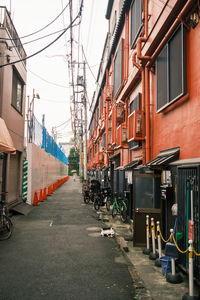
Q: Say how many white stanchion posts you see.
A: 5